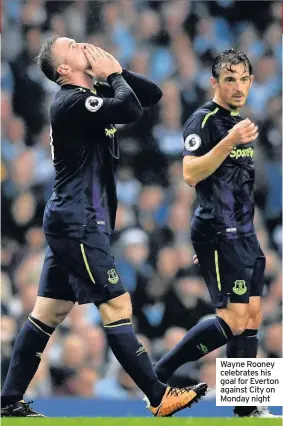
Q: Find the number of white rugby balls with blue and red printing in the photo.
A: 0